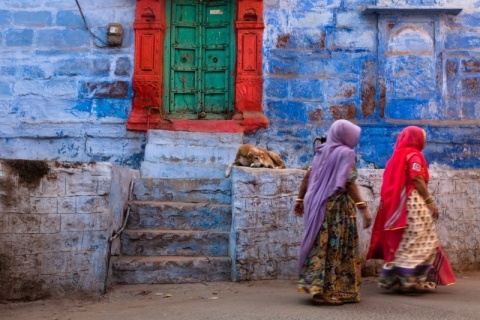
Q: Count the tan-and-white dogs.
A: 1